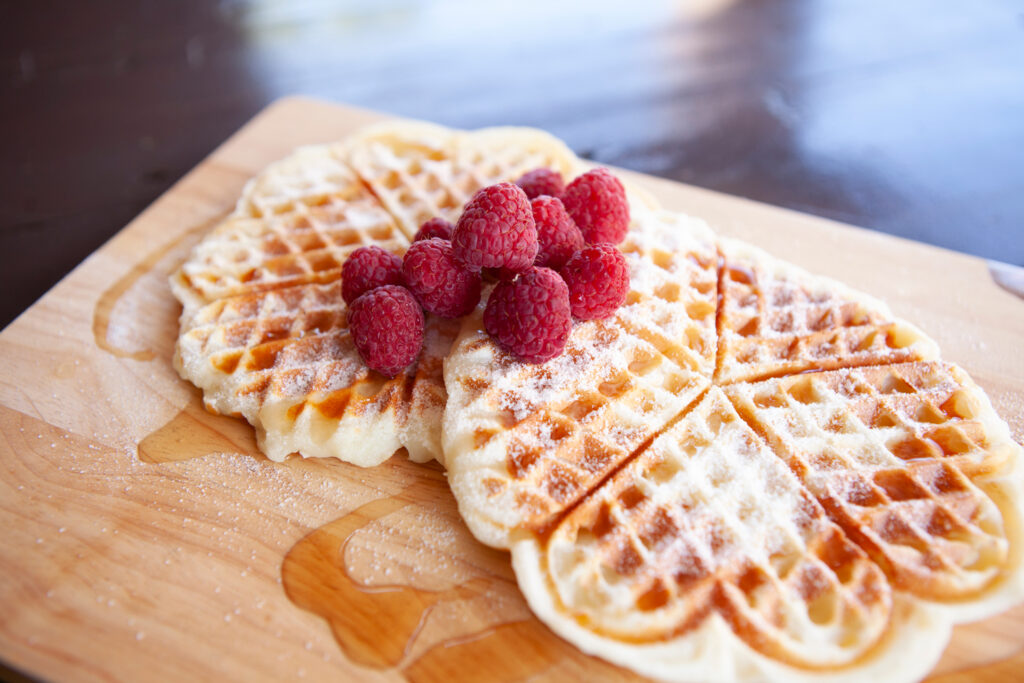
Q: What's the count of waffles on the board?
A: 2